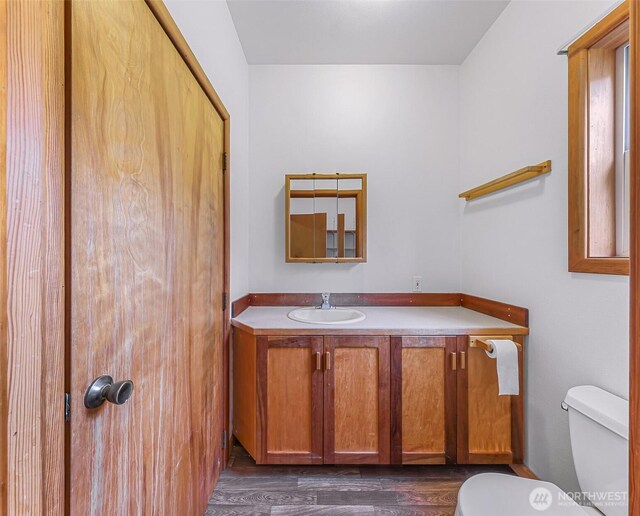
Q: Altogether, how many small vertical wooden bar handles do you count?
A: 4